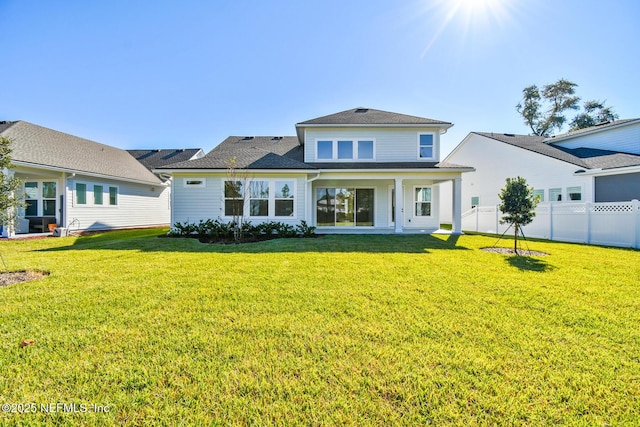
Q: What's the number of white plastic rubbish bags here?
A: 0